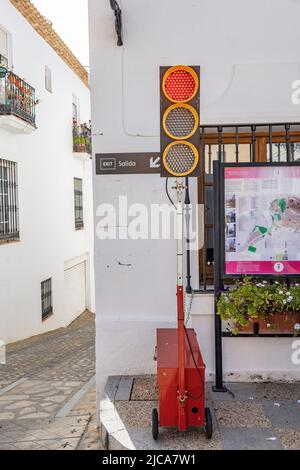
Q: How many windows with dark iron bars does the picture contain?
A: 4